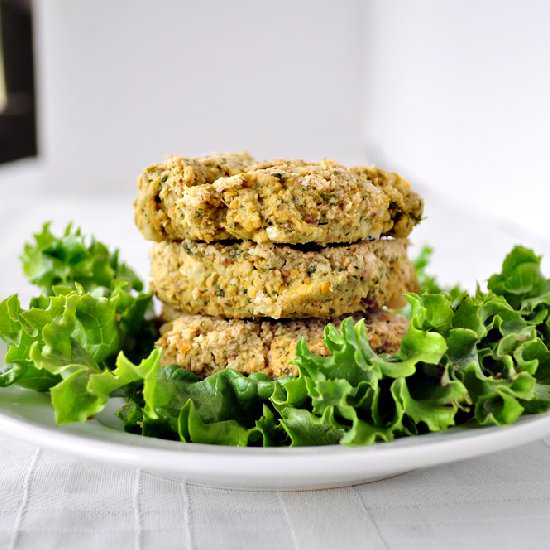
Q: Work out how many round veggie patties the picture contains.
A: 3